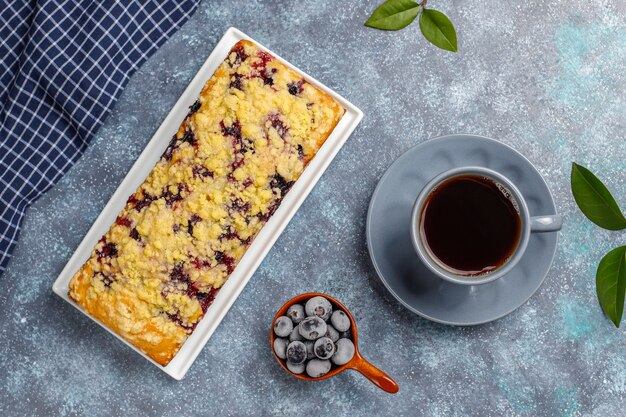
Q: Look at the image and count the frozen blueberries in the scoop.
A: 14